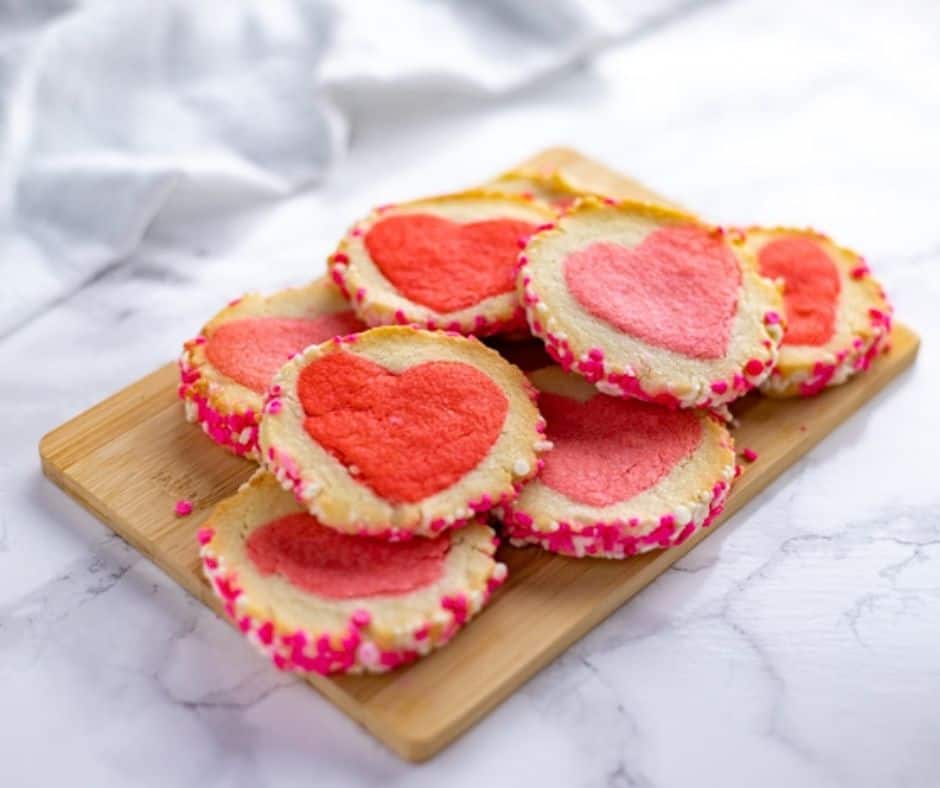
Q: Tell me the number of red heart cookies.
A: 3